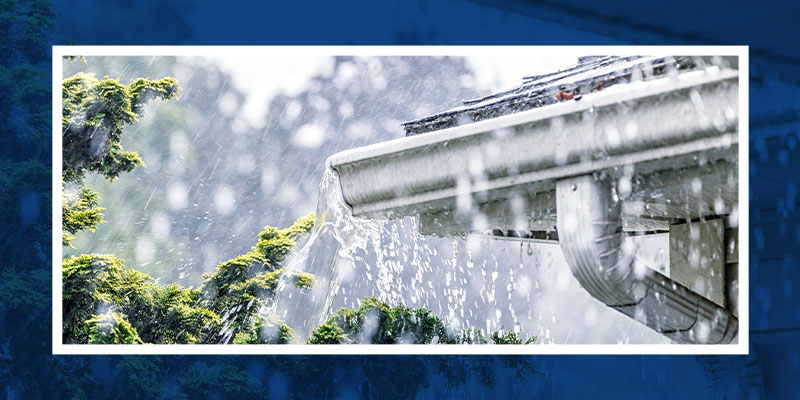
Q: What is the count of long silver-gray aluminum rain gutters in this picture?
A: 1